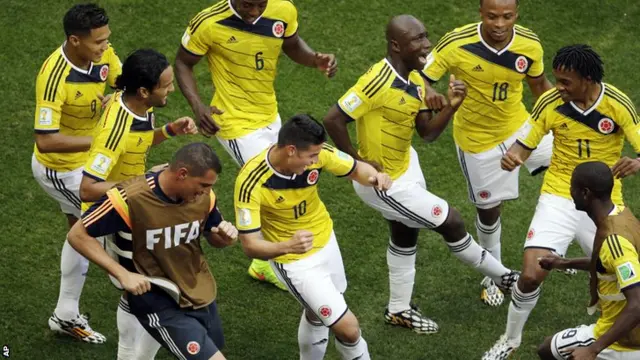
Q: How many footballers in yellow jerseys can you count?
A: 8